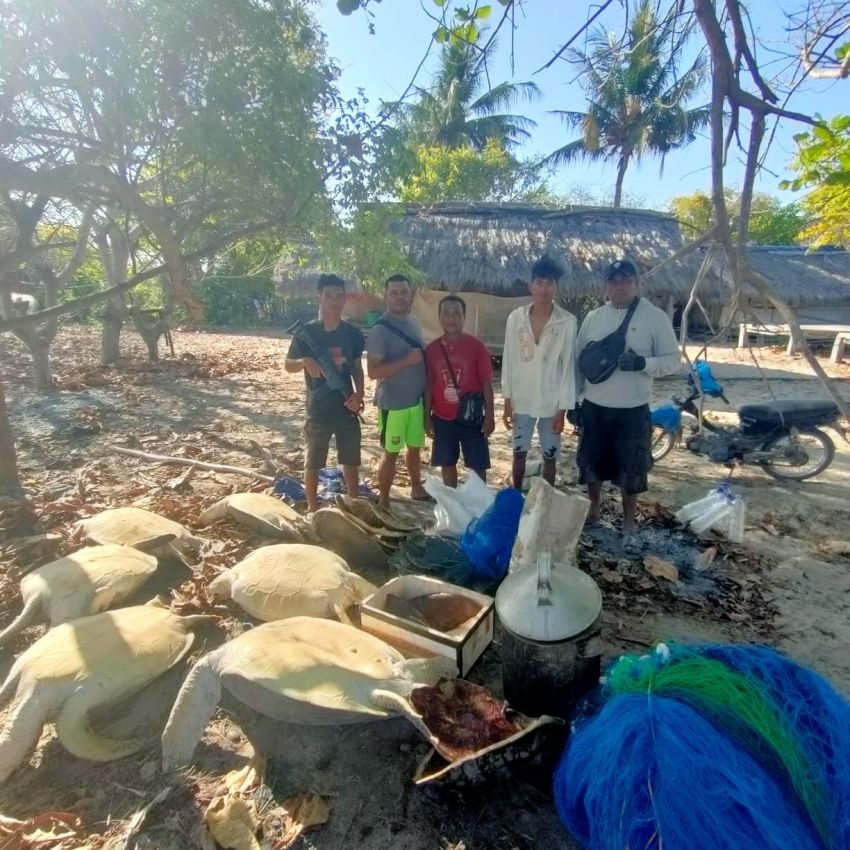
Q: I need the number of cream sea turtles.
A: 6